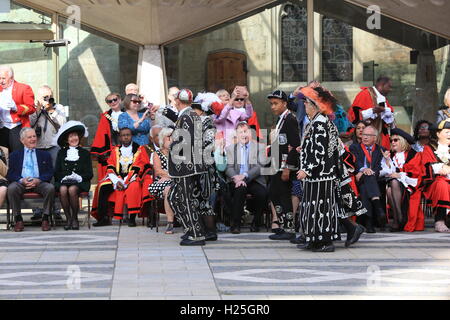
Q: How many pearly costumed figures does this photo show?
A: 5